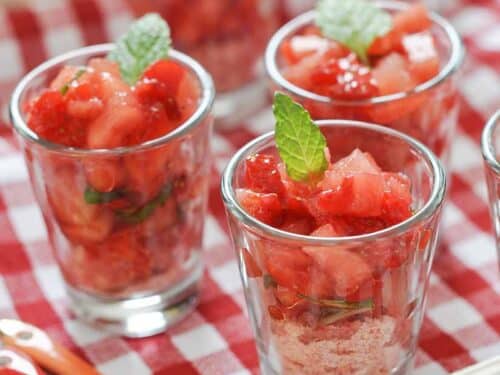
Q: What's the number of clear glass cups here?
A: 5